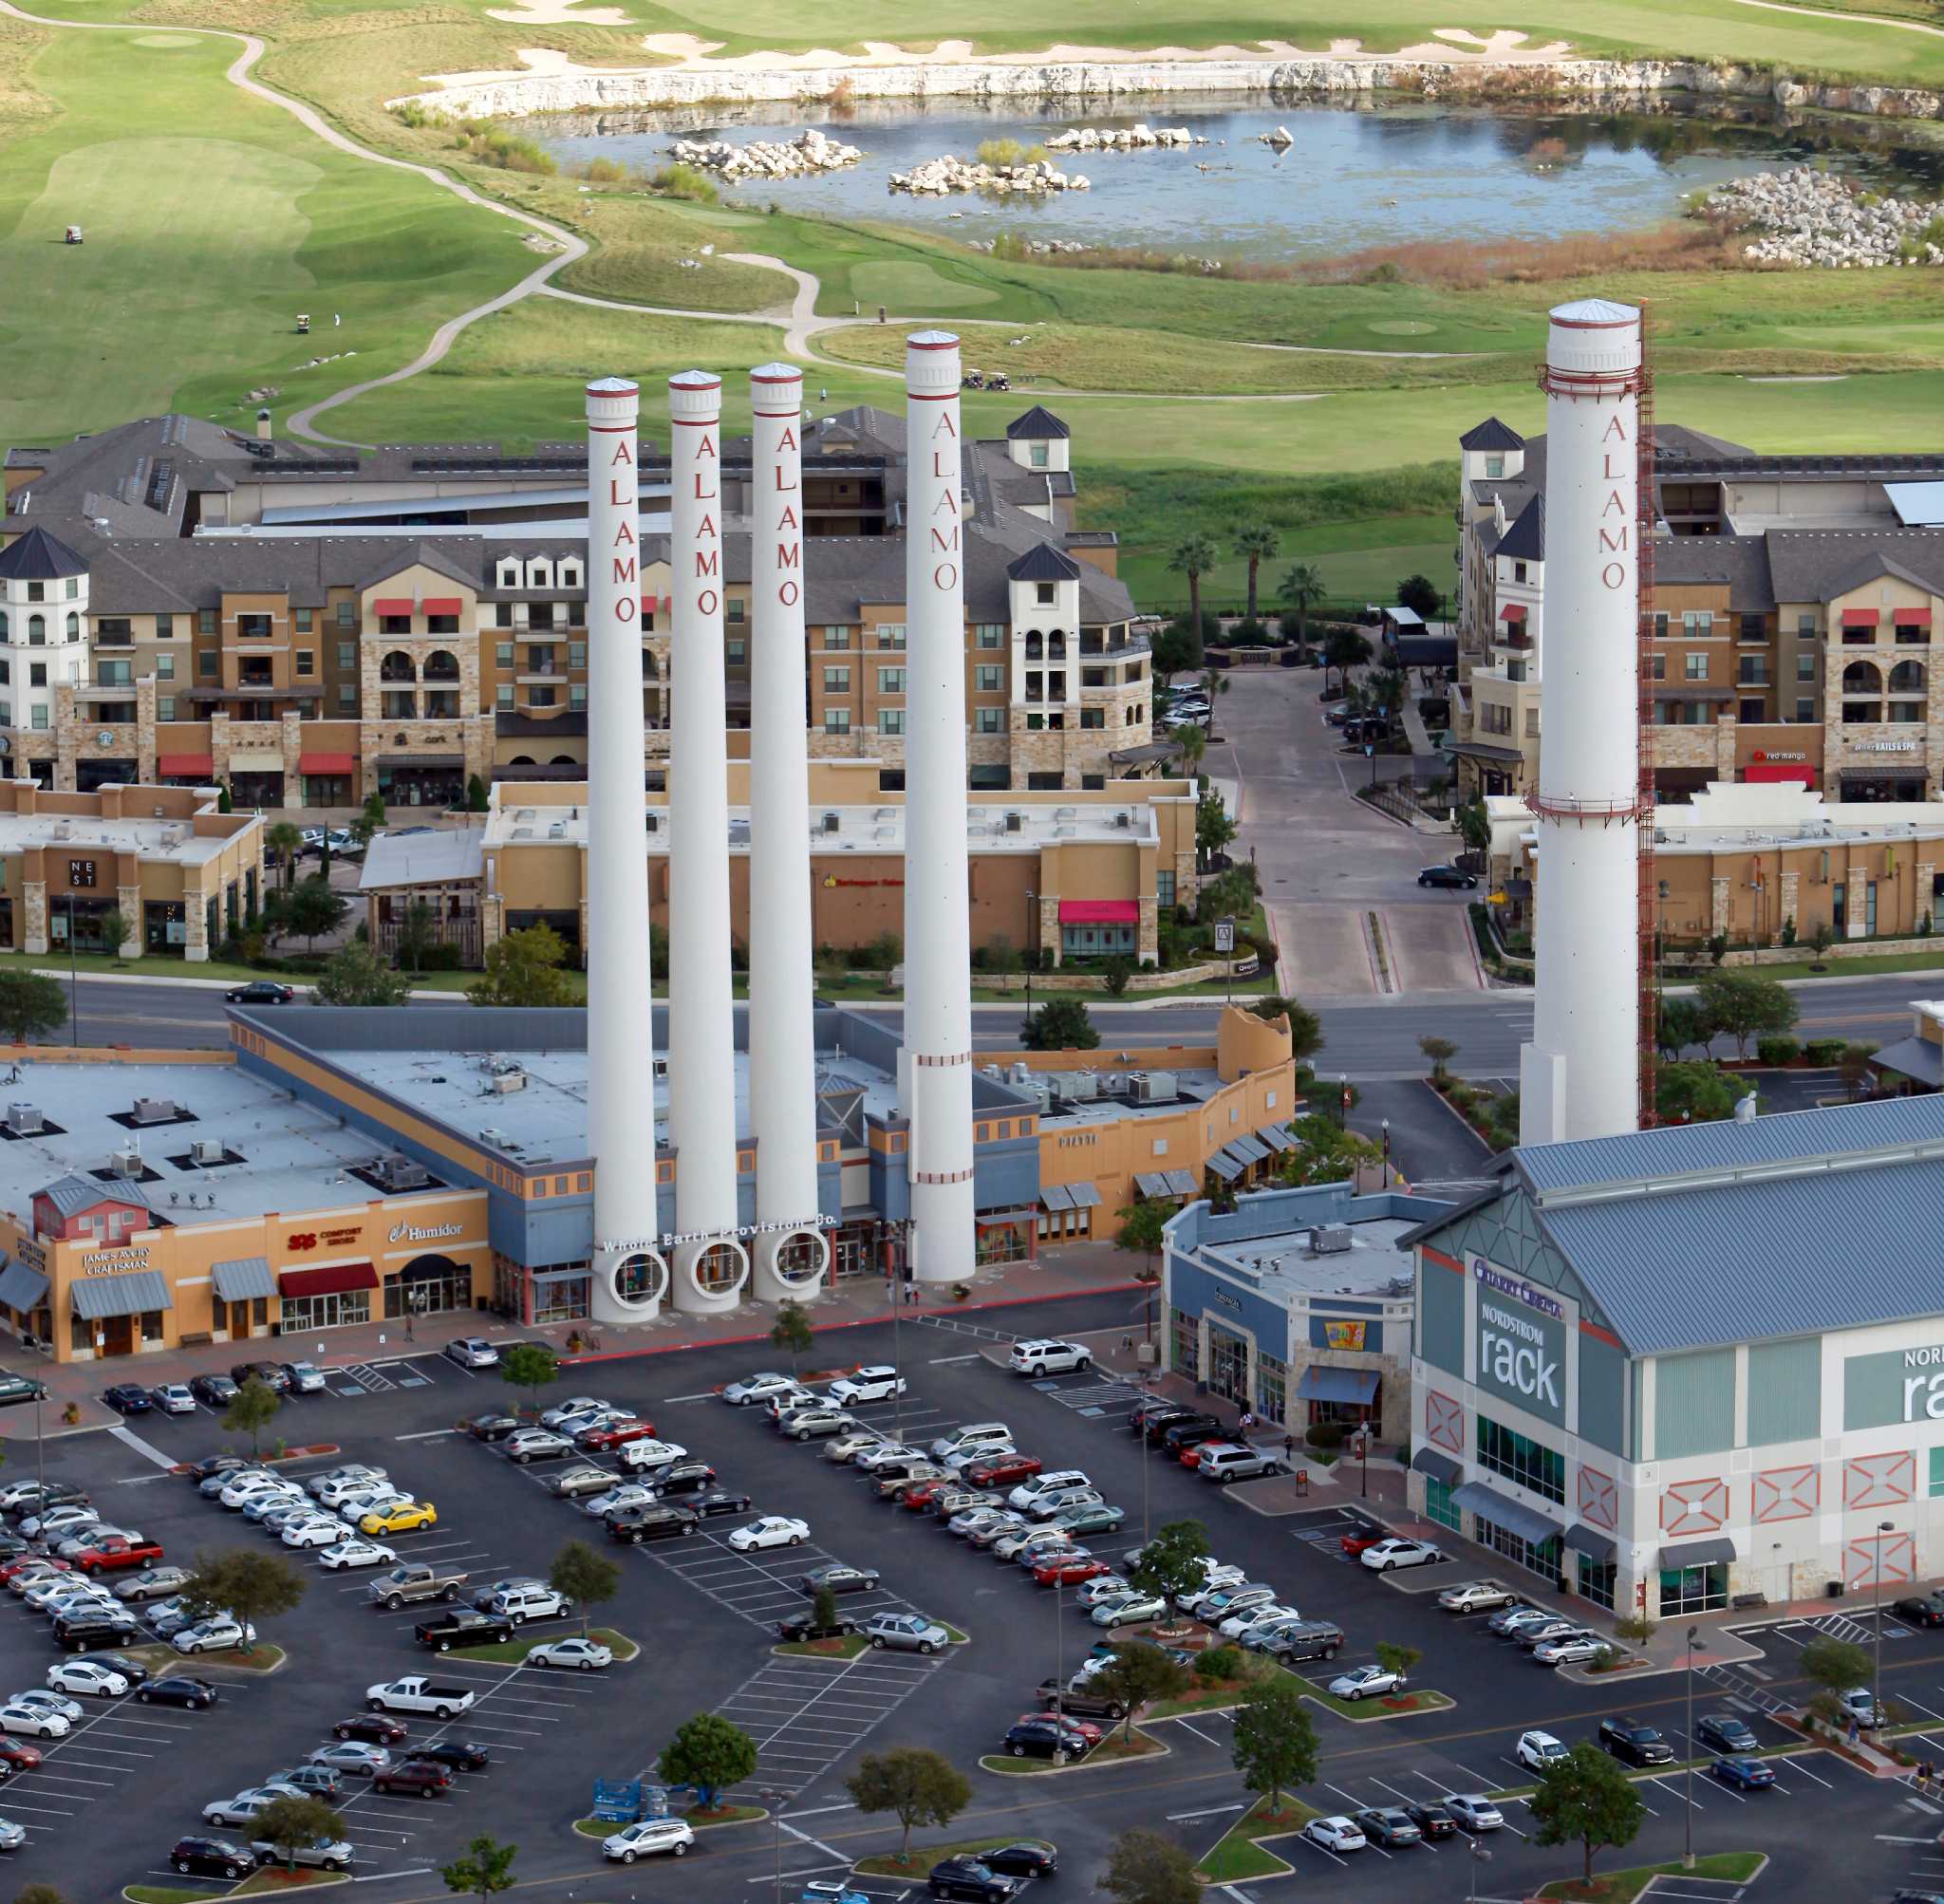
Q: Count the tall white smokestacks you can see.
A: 5